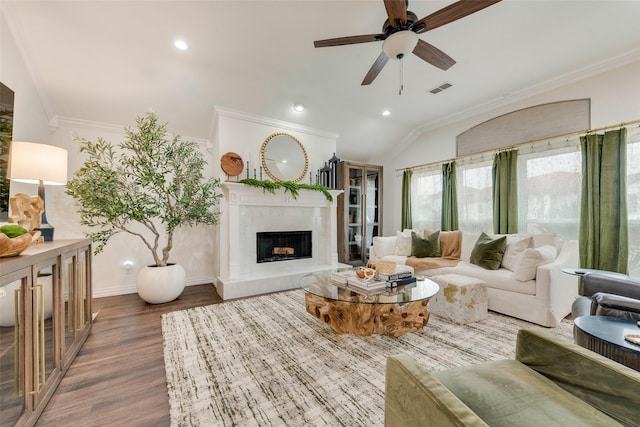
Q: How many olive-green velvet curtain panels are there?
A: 4